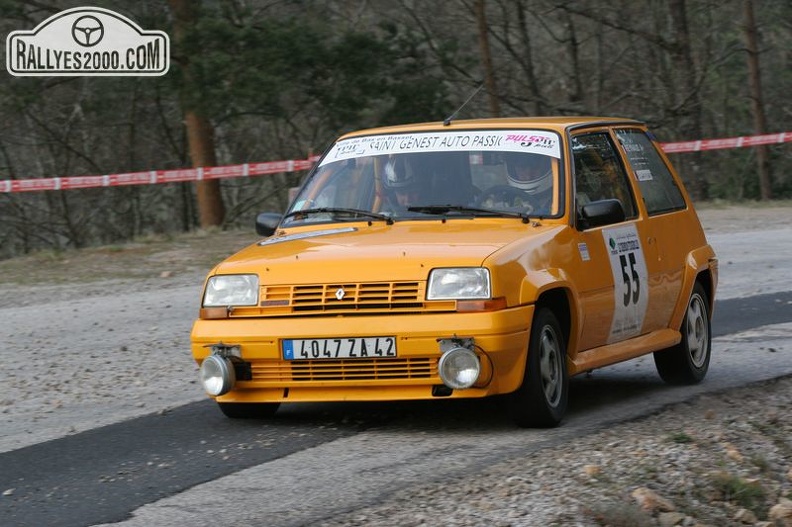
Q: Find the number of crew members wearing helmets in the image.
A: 2